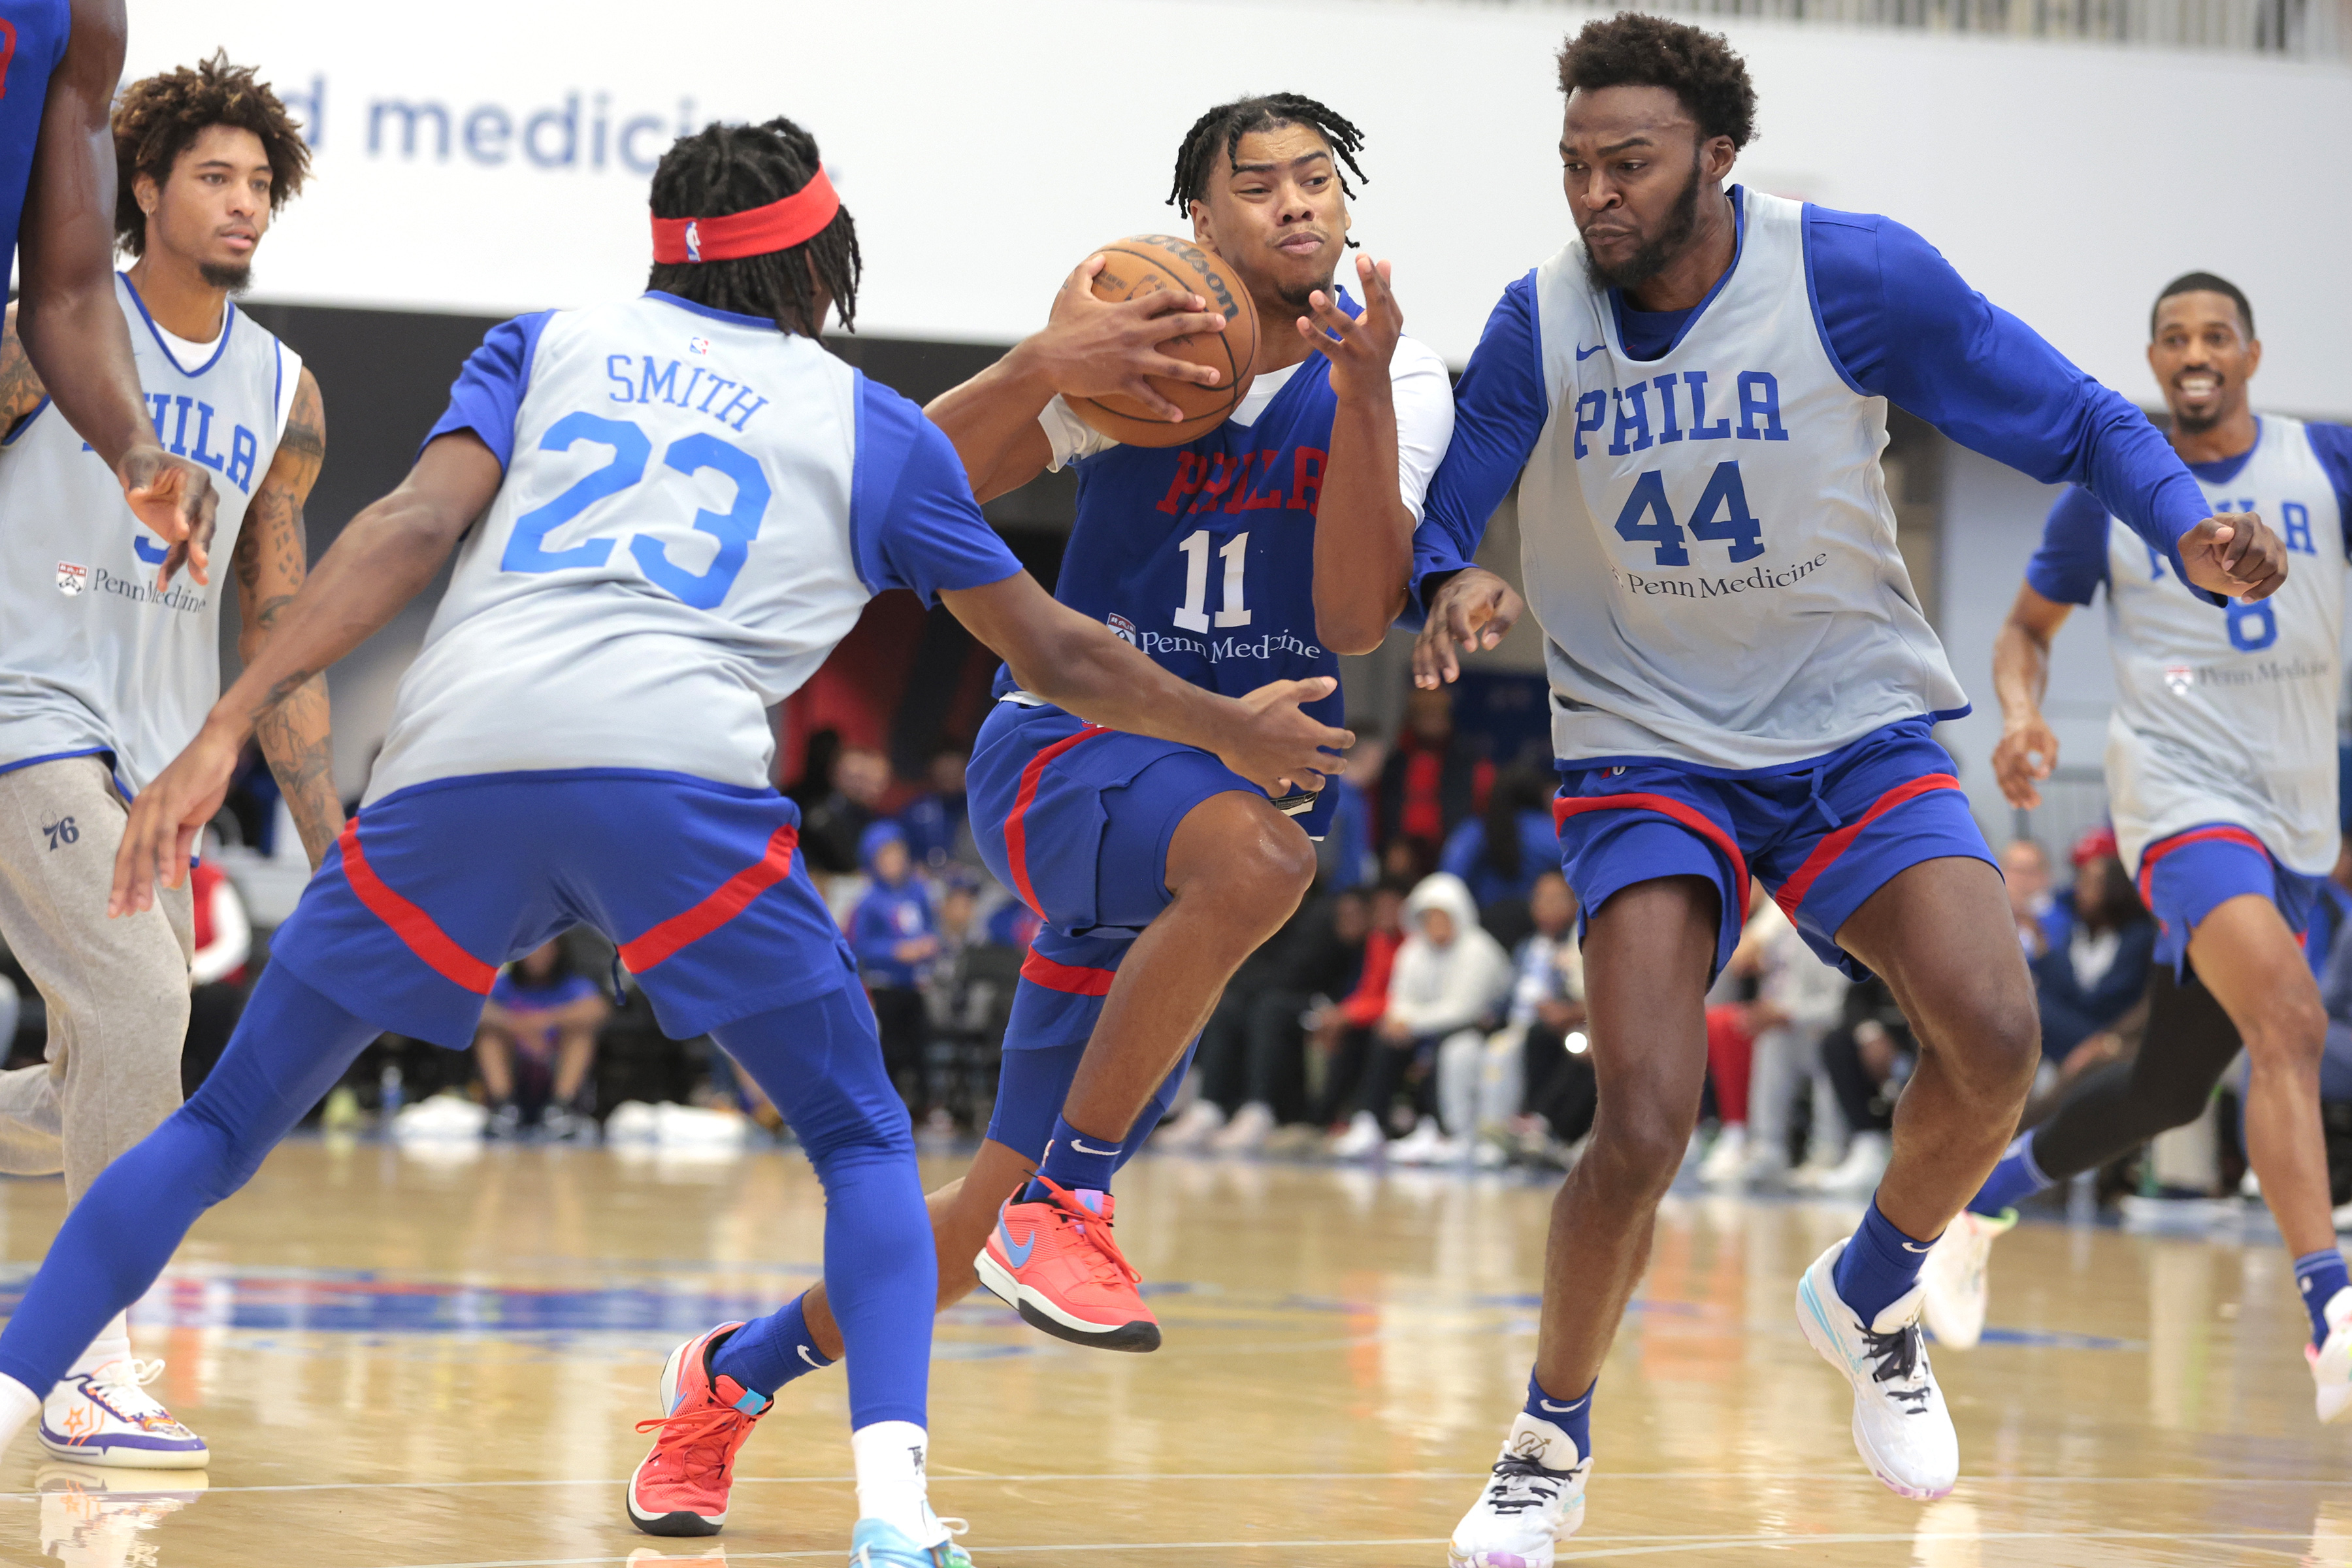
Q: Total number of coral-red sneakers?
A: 2